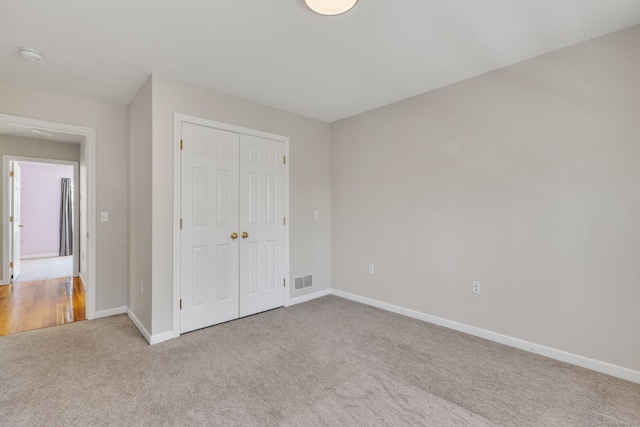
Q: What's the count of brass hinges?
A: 9